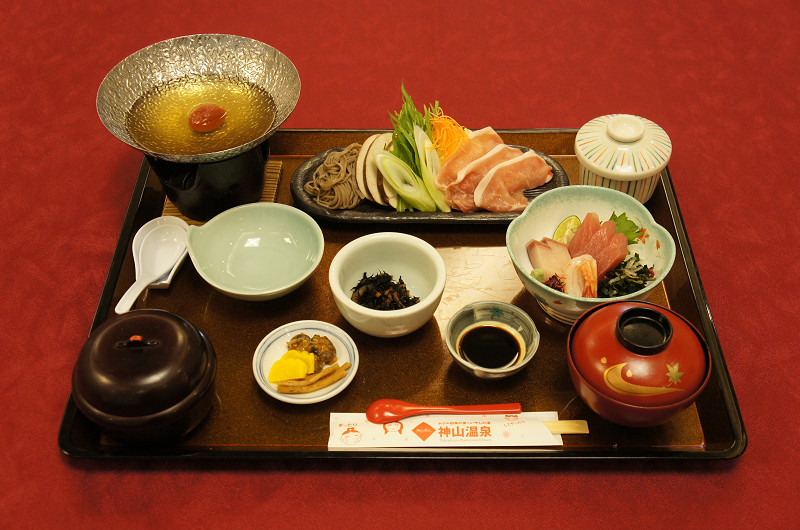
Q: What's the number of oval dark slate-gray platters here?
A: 1